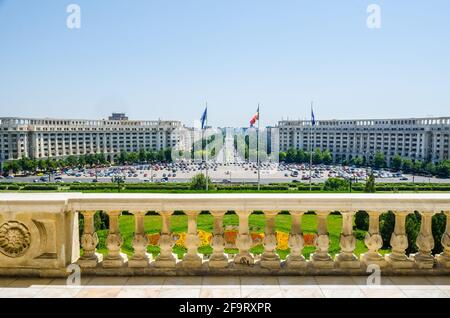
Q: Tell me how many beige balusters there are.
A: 15